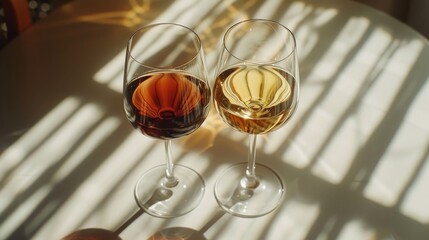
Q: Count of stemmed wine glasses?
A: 2